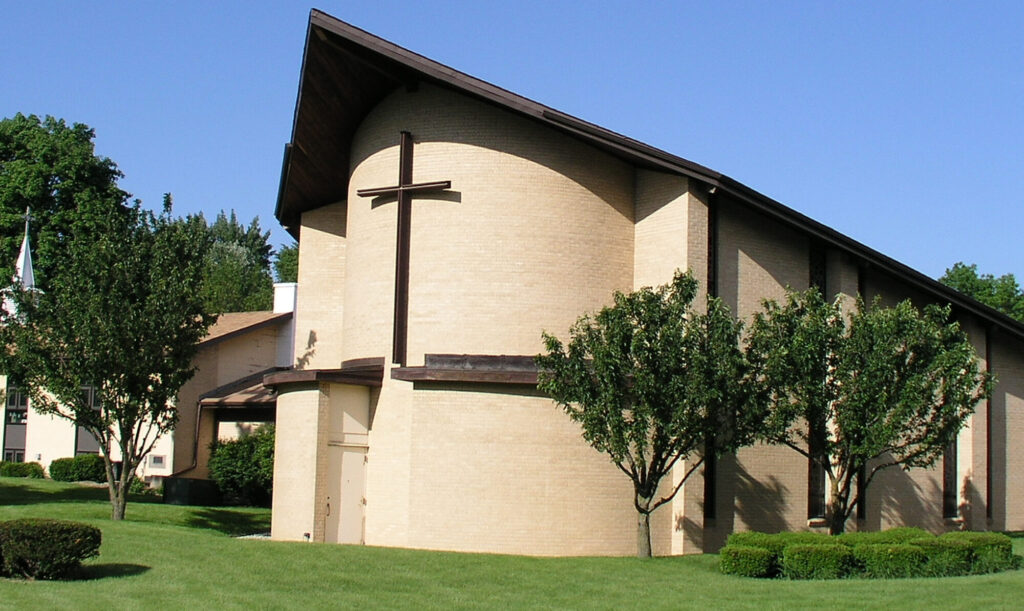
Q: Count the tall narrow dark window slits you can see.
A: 5